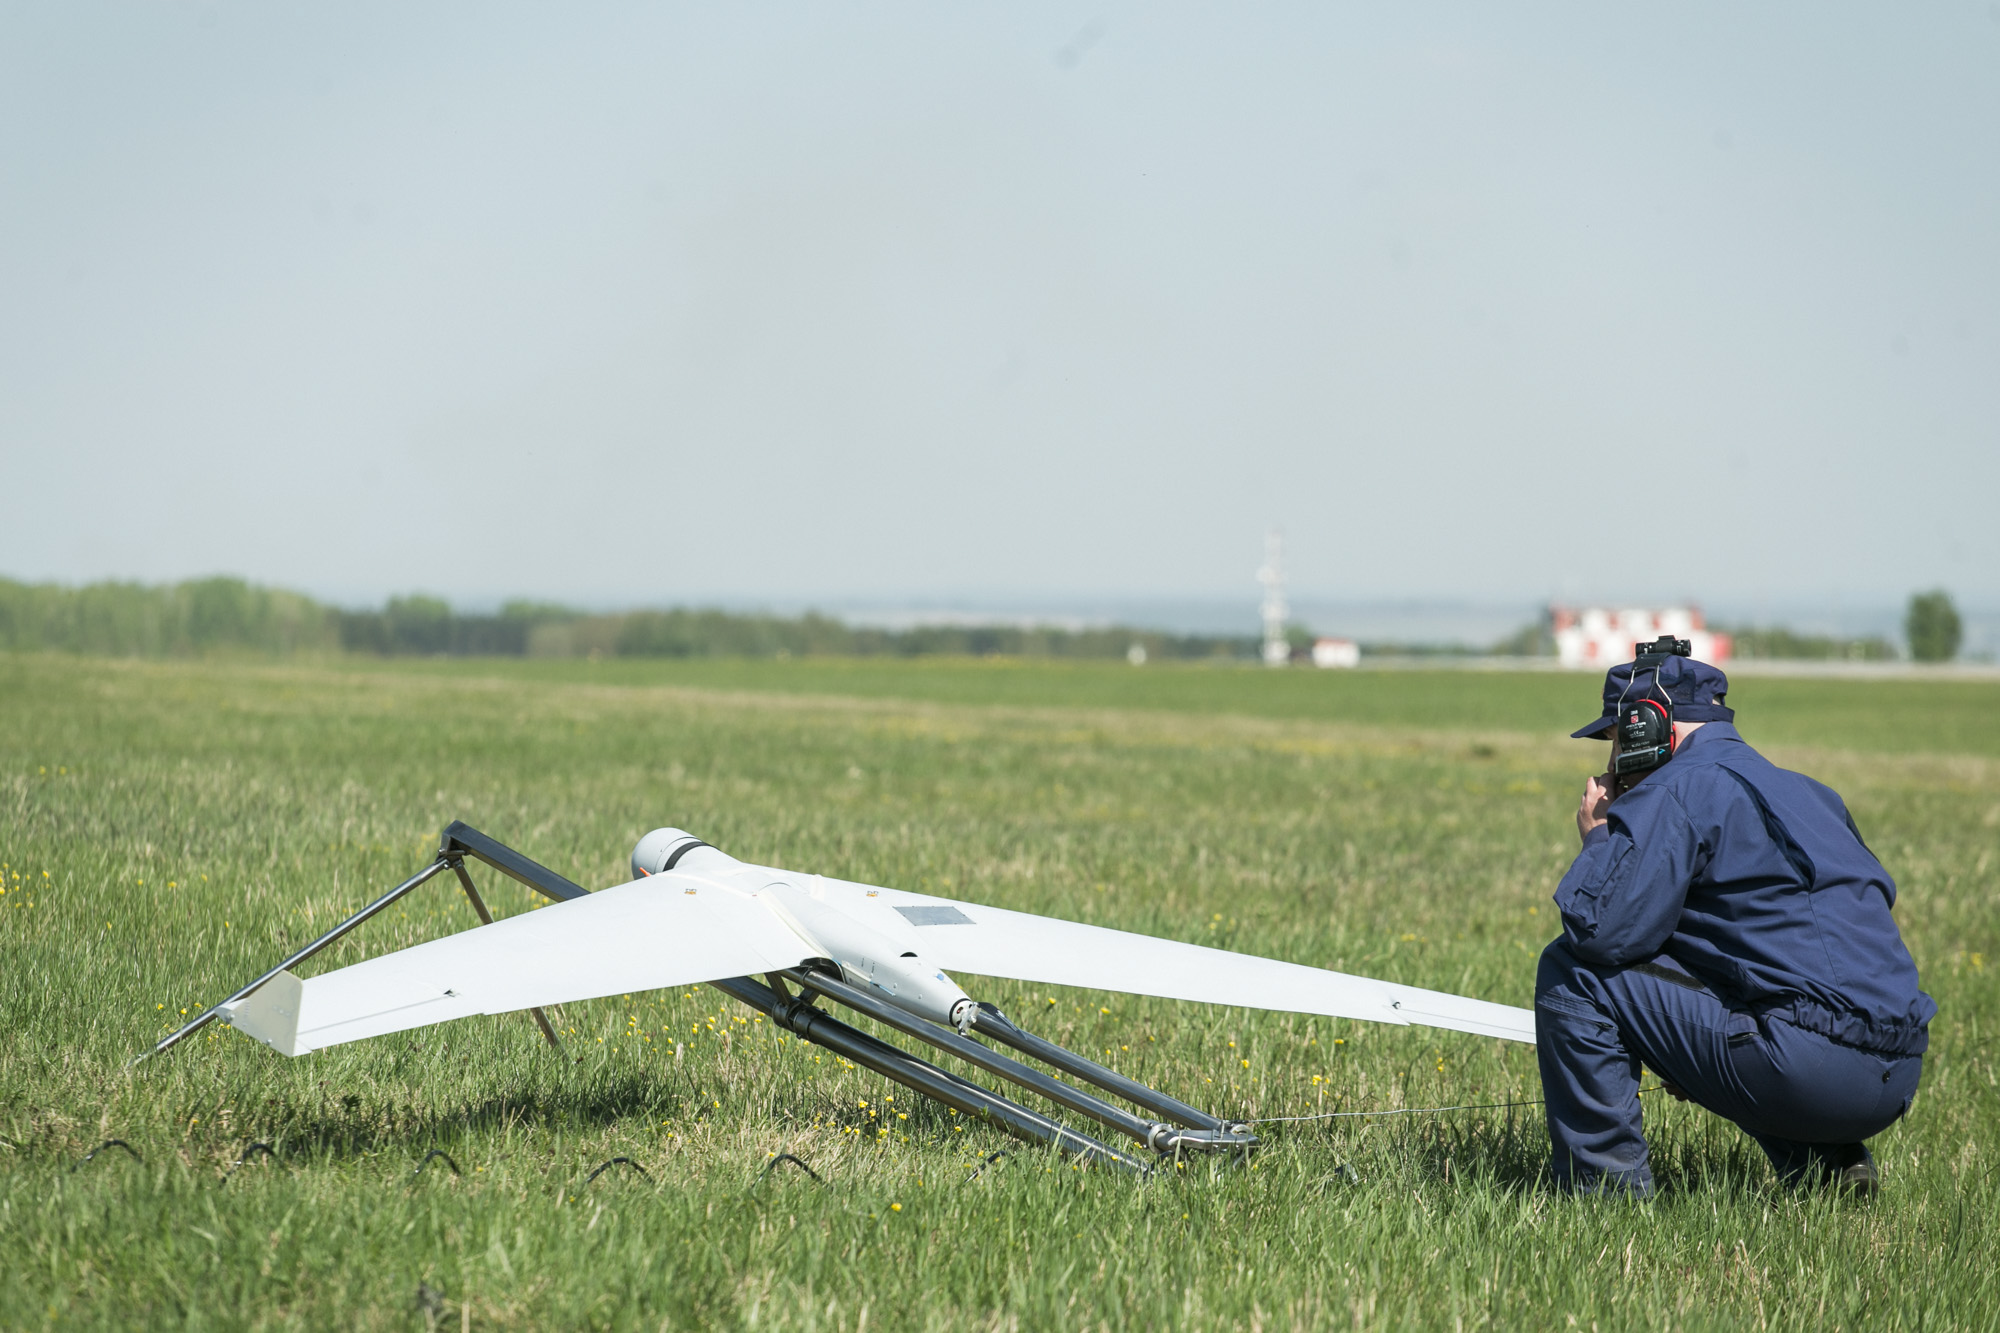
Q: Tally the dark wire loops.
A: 6